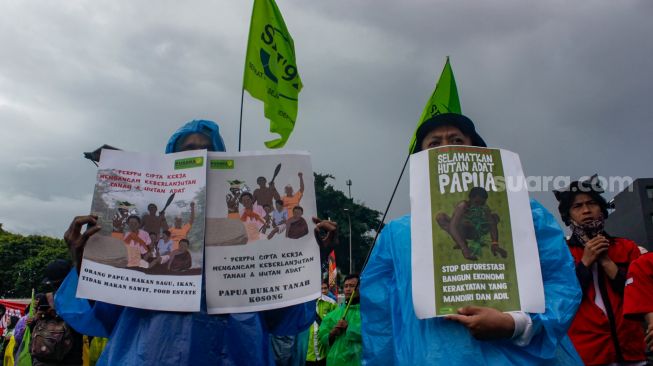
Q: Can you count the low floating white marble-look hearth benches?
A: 0